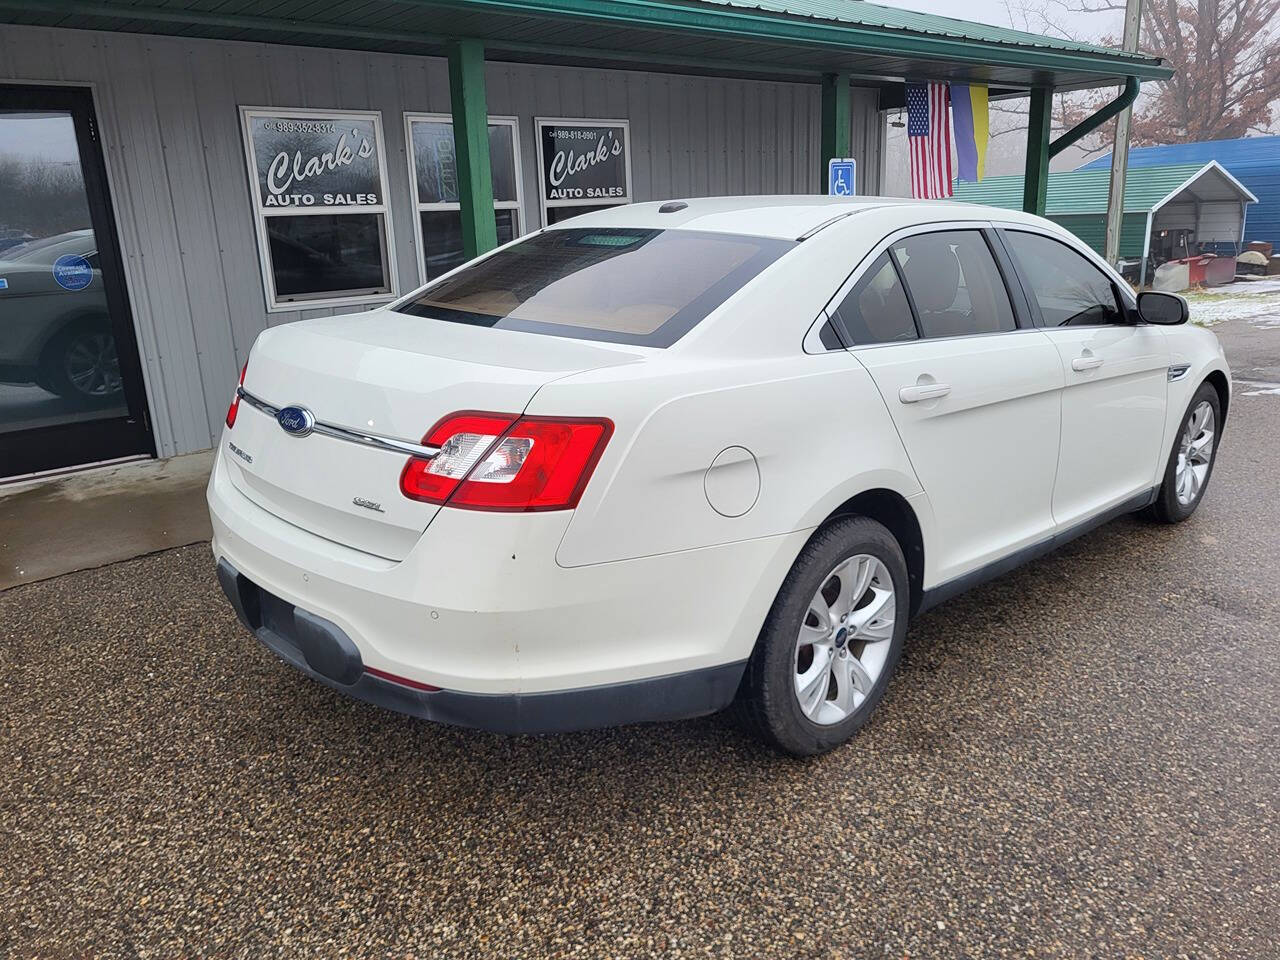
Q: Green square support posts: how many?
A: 3